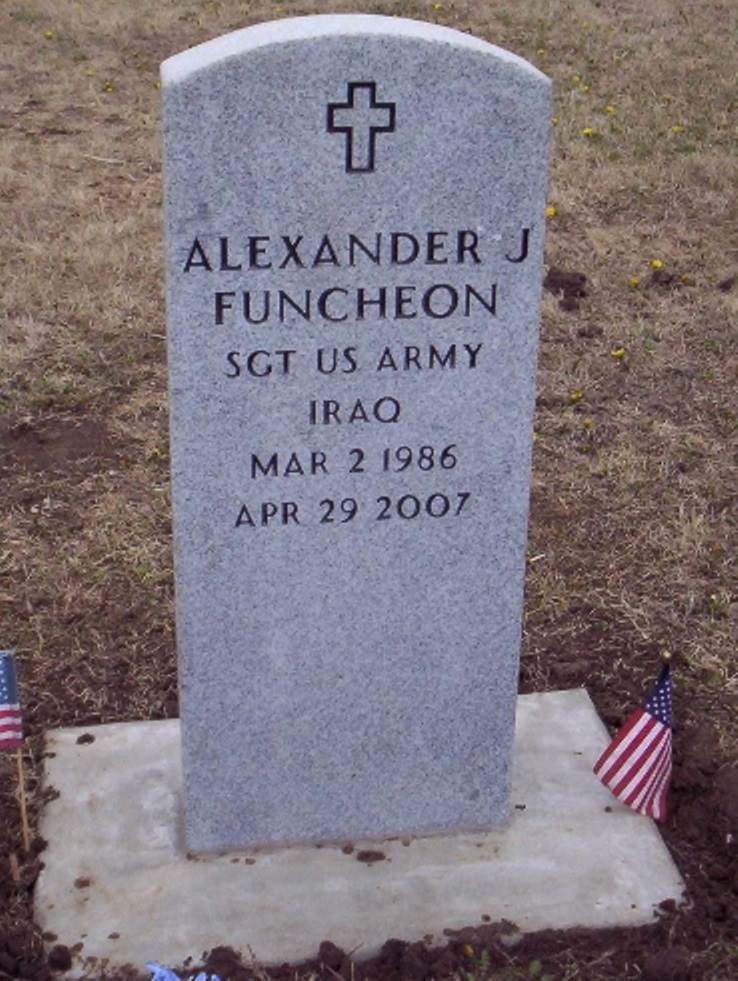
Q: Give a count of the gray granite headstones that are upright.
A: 1